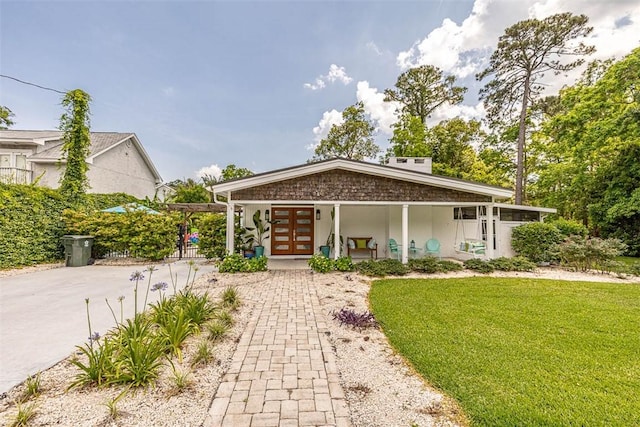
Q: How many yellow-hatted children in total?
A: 0